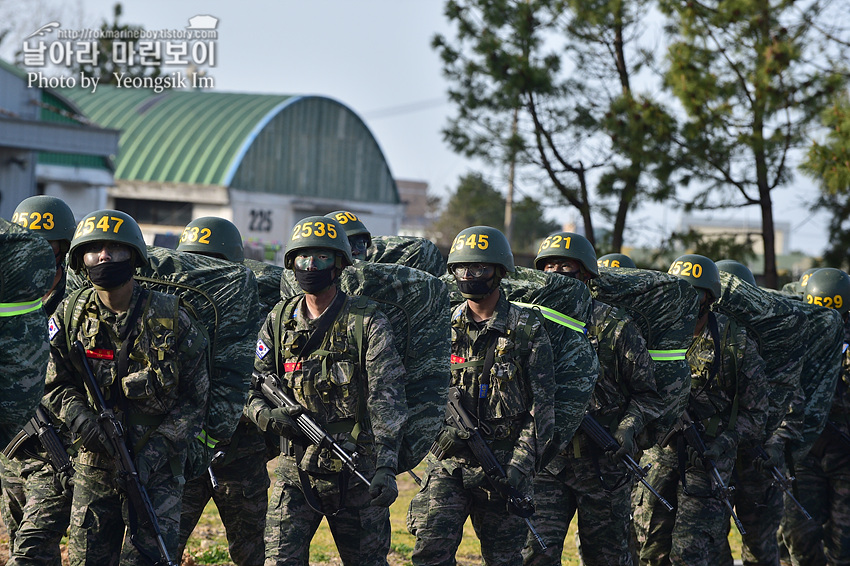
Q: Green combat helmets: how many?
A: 12